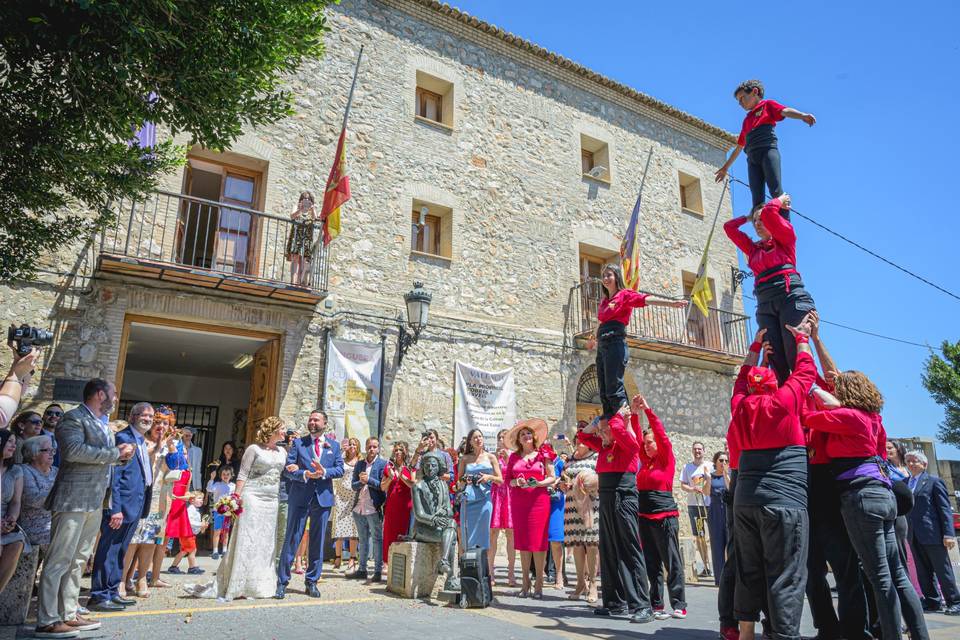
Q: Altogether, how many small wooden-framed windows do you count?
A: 4